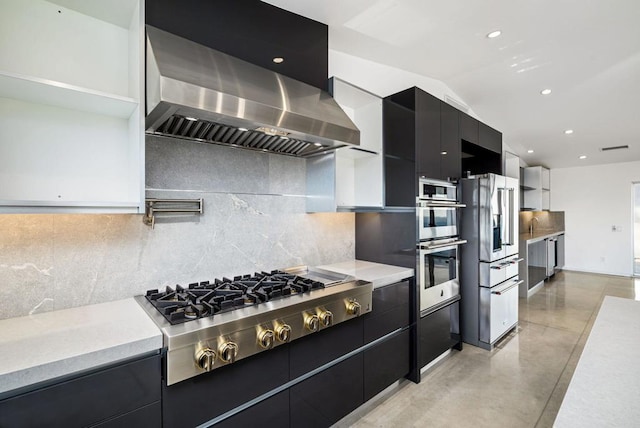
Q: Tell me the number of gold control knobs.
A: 7